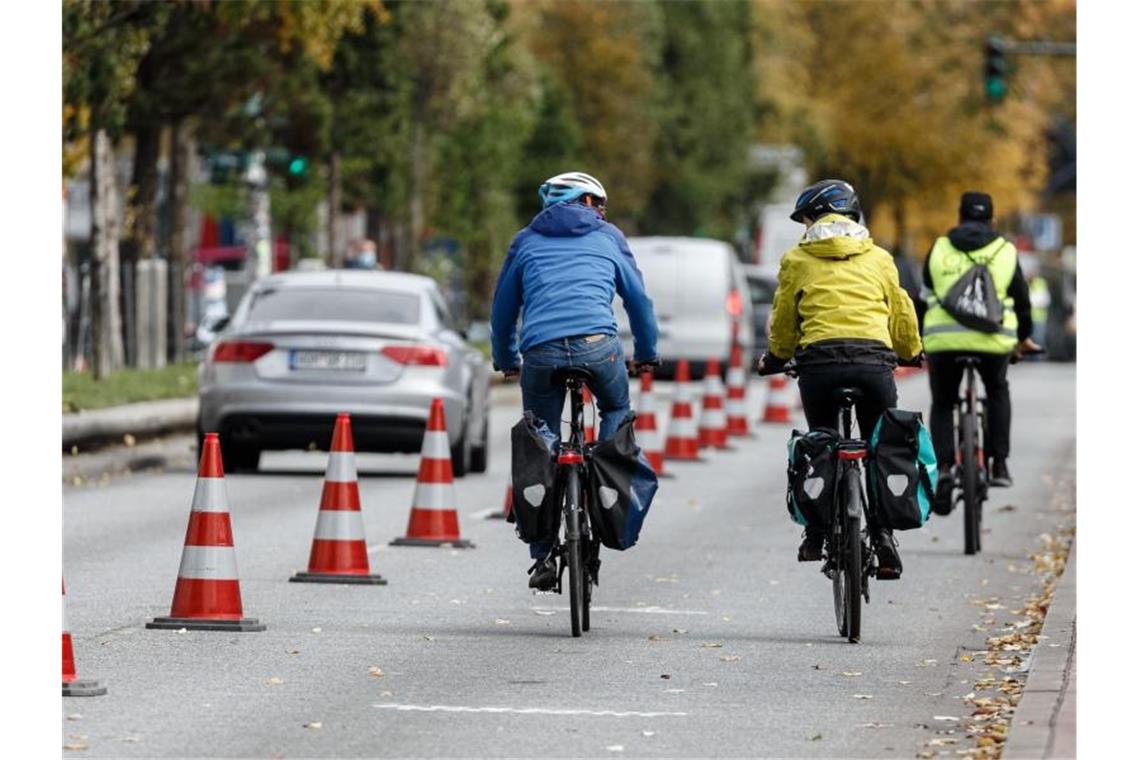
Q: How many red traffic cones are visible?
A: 11